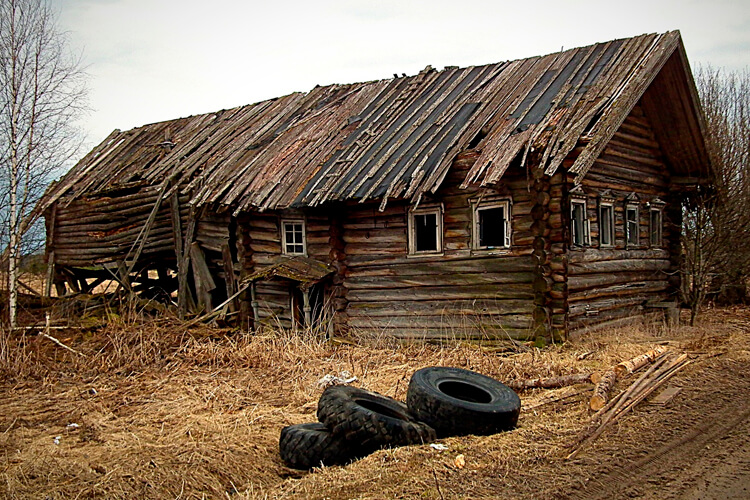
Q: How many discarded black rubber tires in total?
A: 3